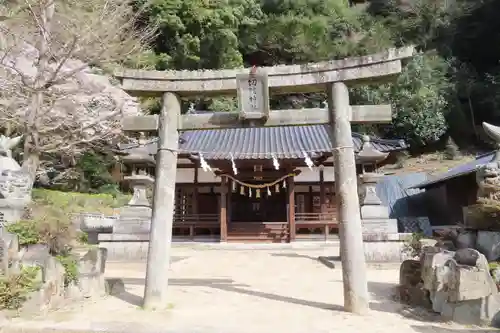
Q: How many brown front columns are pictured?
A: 2